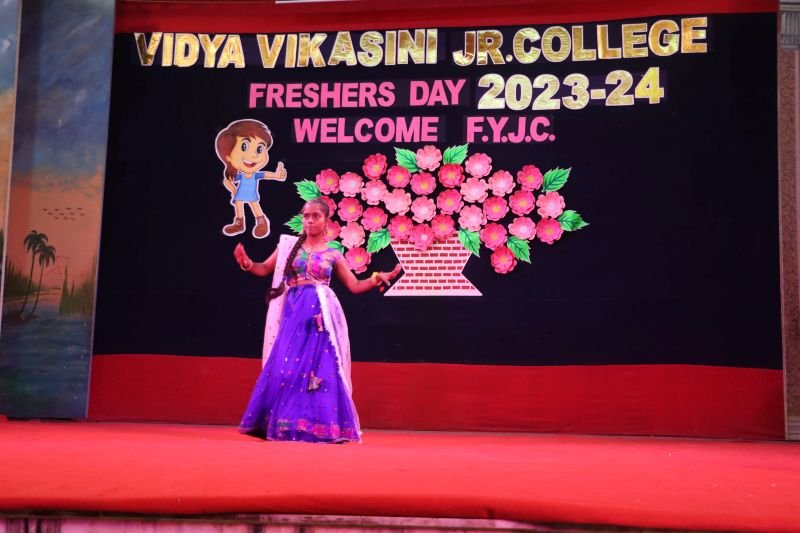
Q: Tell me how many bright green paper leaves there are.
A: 10